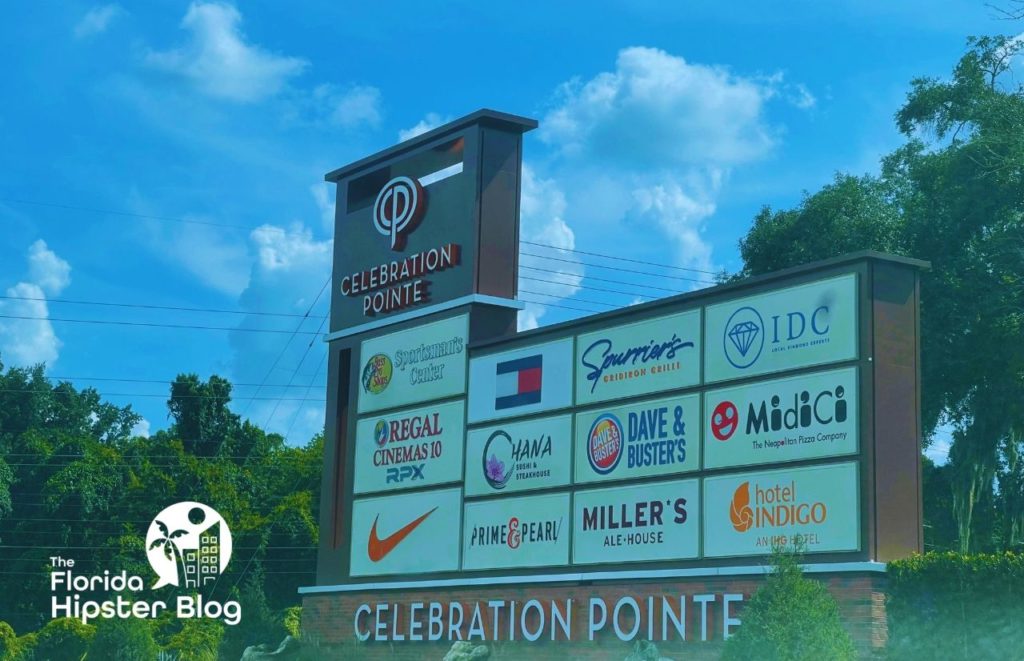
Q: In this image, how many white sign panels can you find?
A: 12